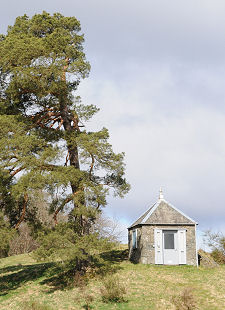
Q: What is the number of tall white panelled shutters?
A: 2